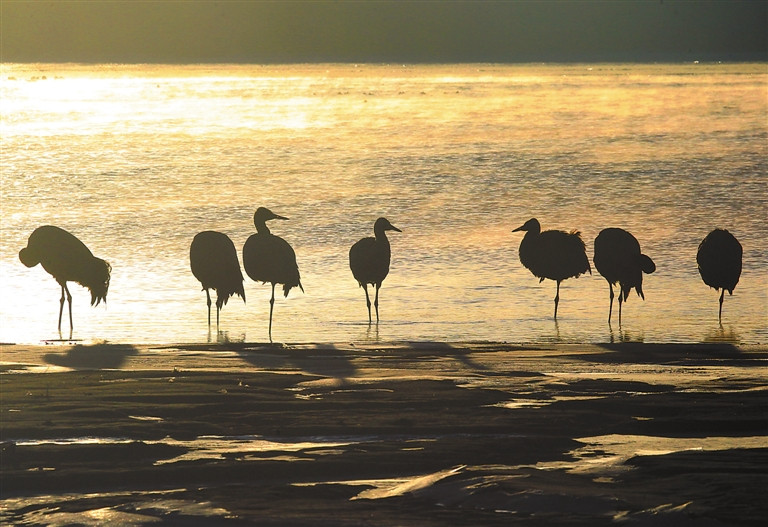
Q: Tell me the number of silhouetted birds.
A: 7